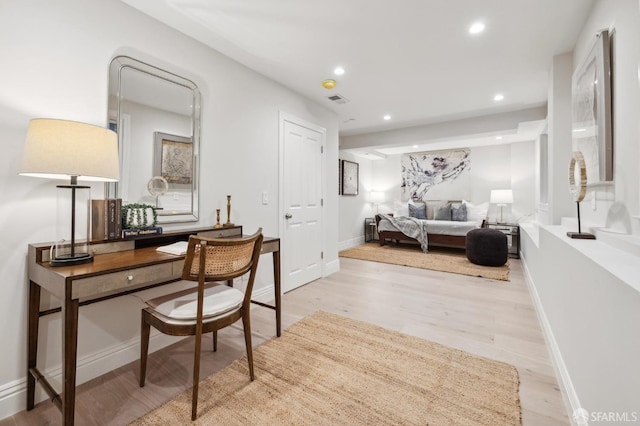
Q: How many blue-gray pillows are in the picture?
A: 2